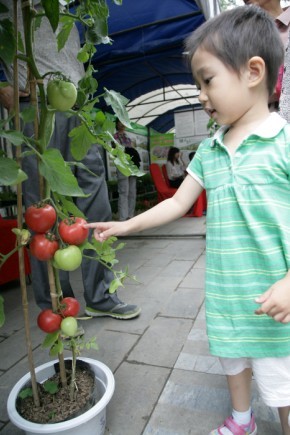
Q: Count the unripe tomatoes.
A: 3